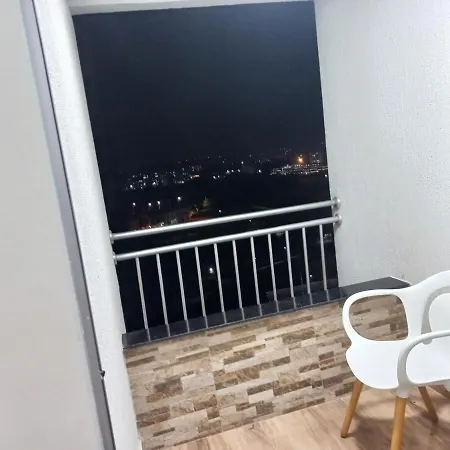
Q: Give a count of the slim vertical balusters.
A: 11